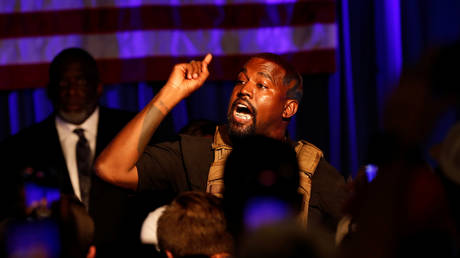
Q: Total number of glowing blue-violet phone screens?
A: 4